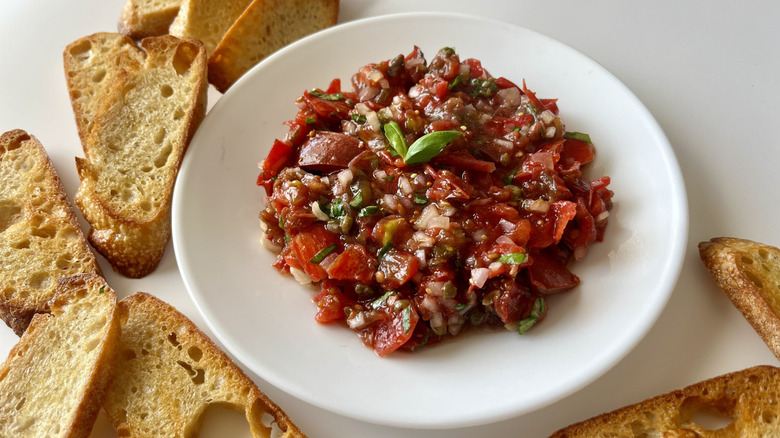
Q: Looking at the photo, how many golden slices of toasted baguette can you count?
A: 10